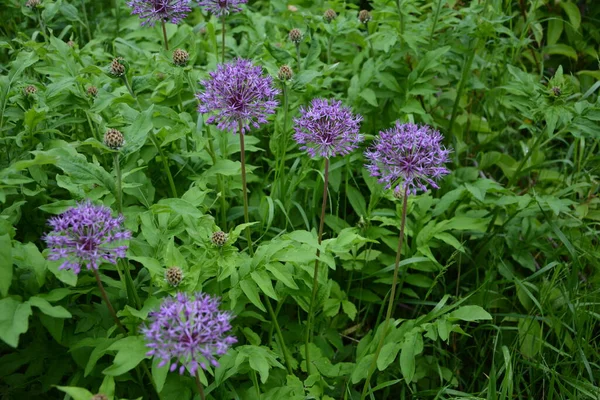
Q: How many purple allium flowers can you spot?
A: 7